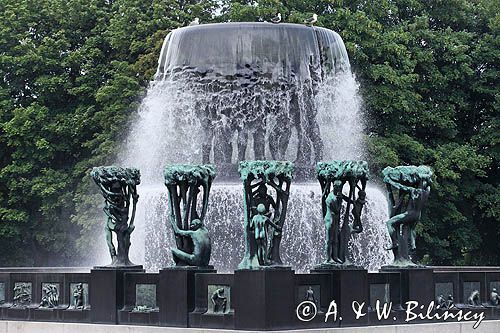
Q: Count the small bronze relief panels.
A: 11